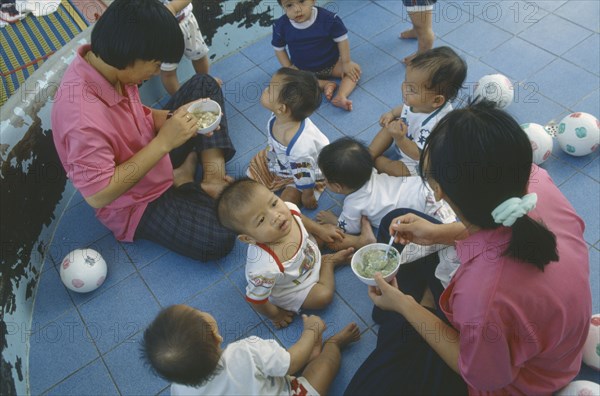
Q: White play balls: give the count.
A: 6